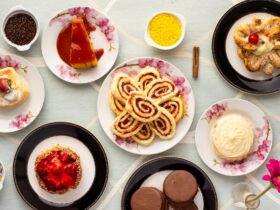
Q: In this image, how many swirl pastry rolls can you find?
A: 9